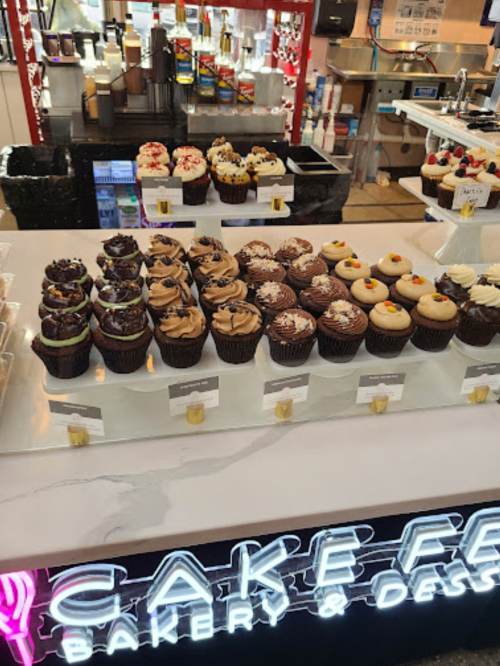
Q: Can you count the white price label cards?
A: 8